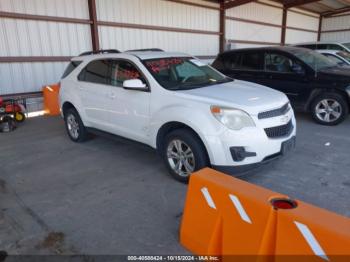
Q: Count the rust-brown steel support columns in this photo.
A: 4